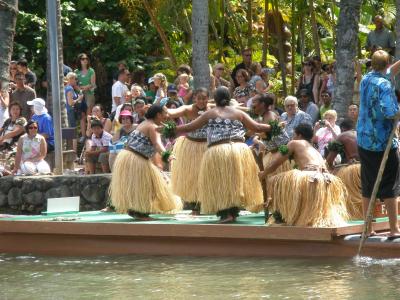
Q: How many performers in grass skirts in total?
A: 6